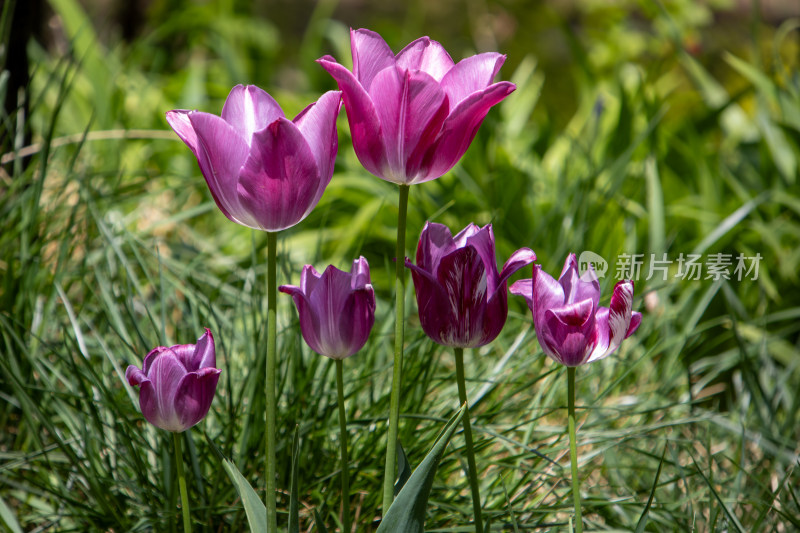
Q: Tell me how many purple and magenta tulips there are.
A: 6